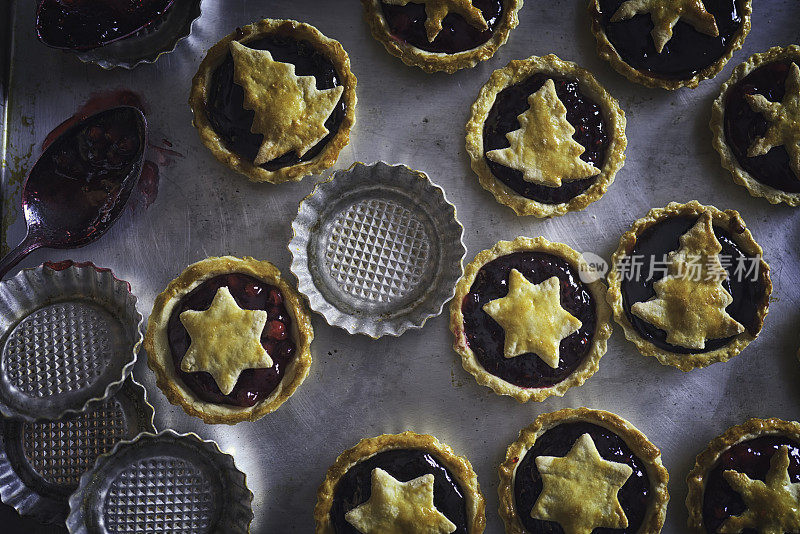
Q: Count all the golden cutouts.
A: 11